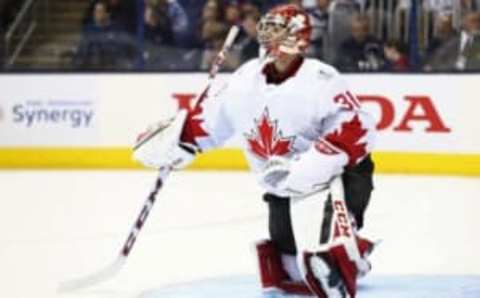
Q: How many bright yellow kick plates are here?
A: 1